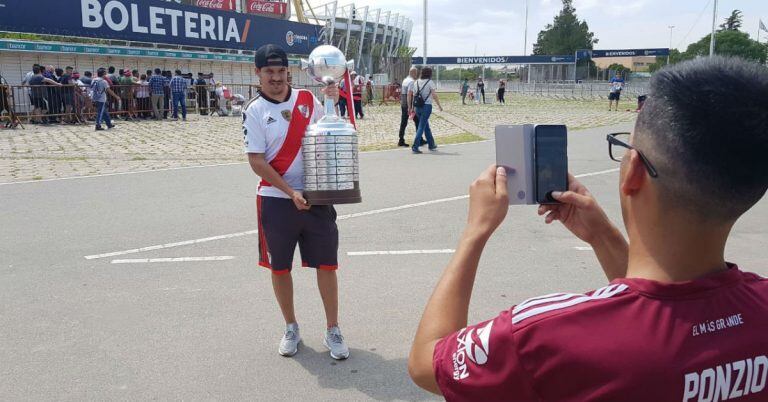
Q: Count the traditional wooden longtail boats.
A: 0